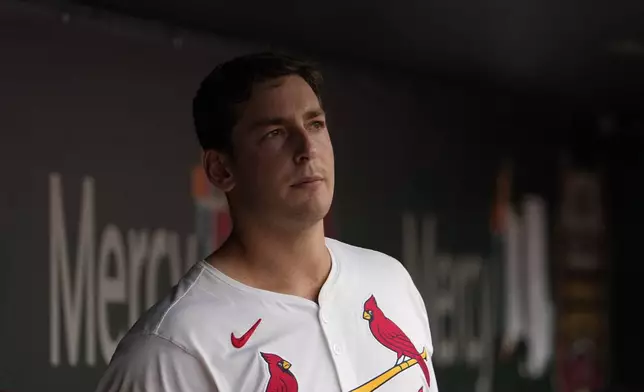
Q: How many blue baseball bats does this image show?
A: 0